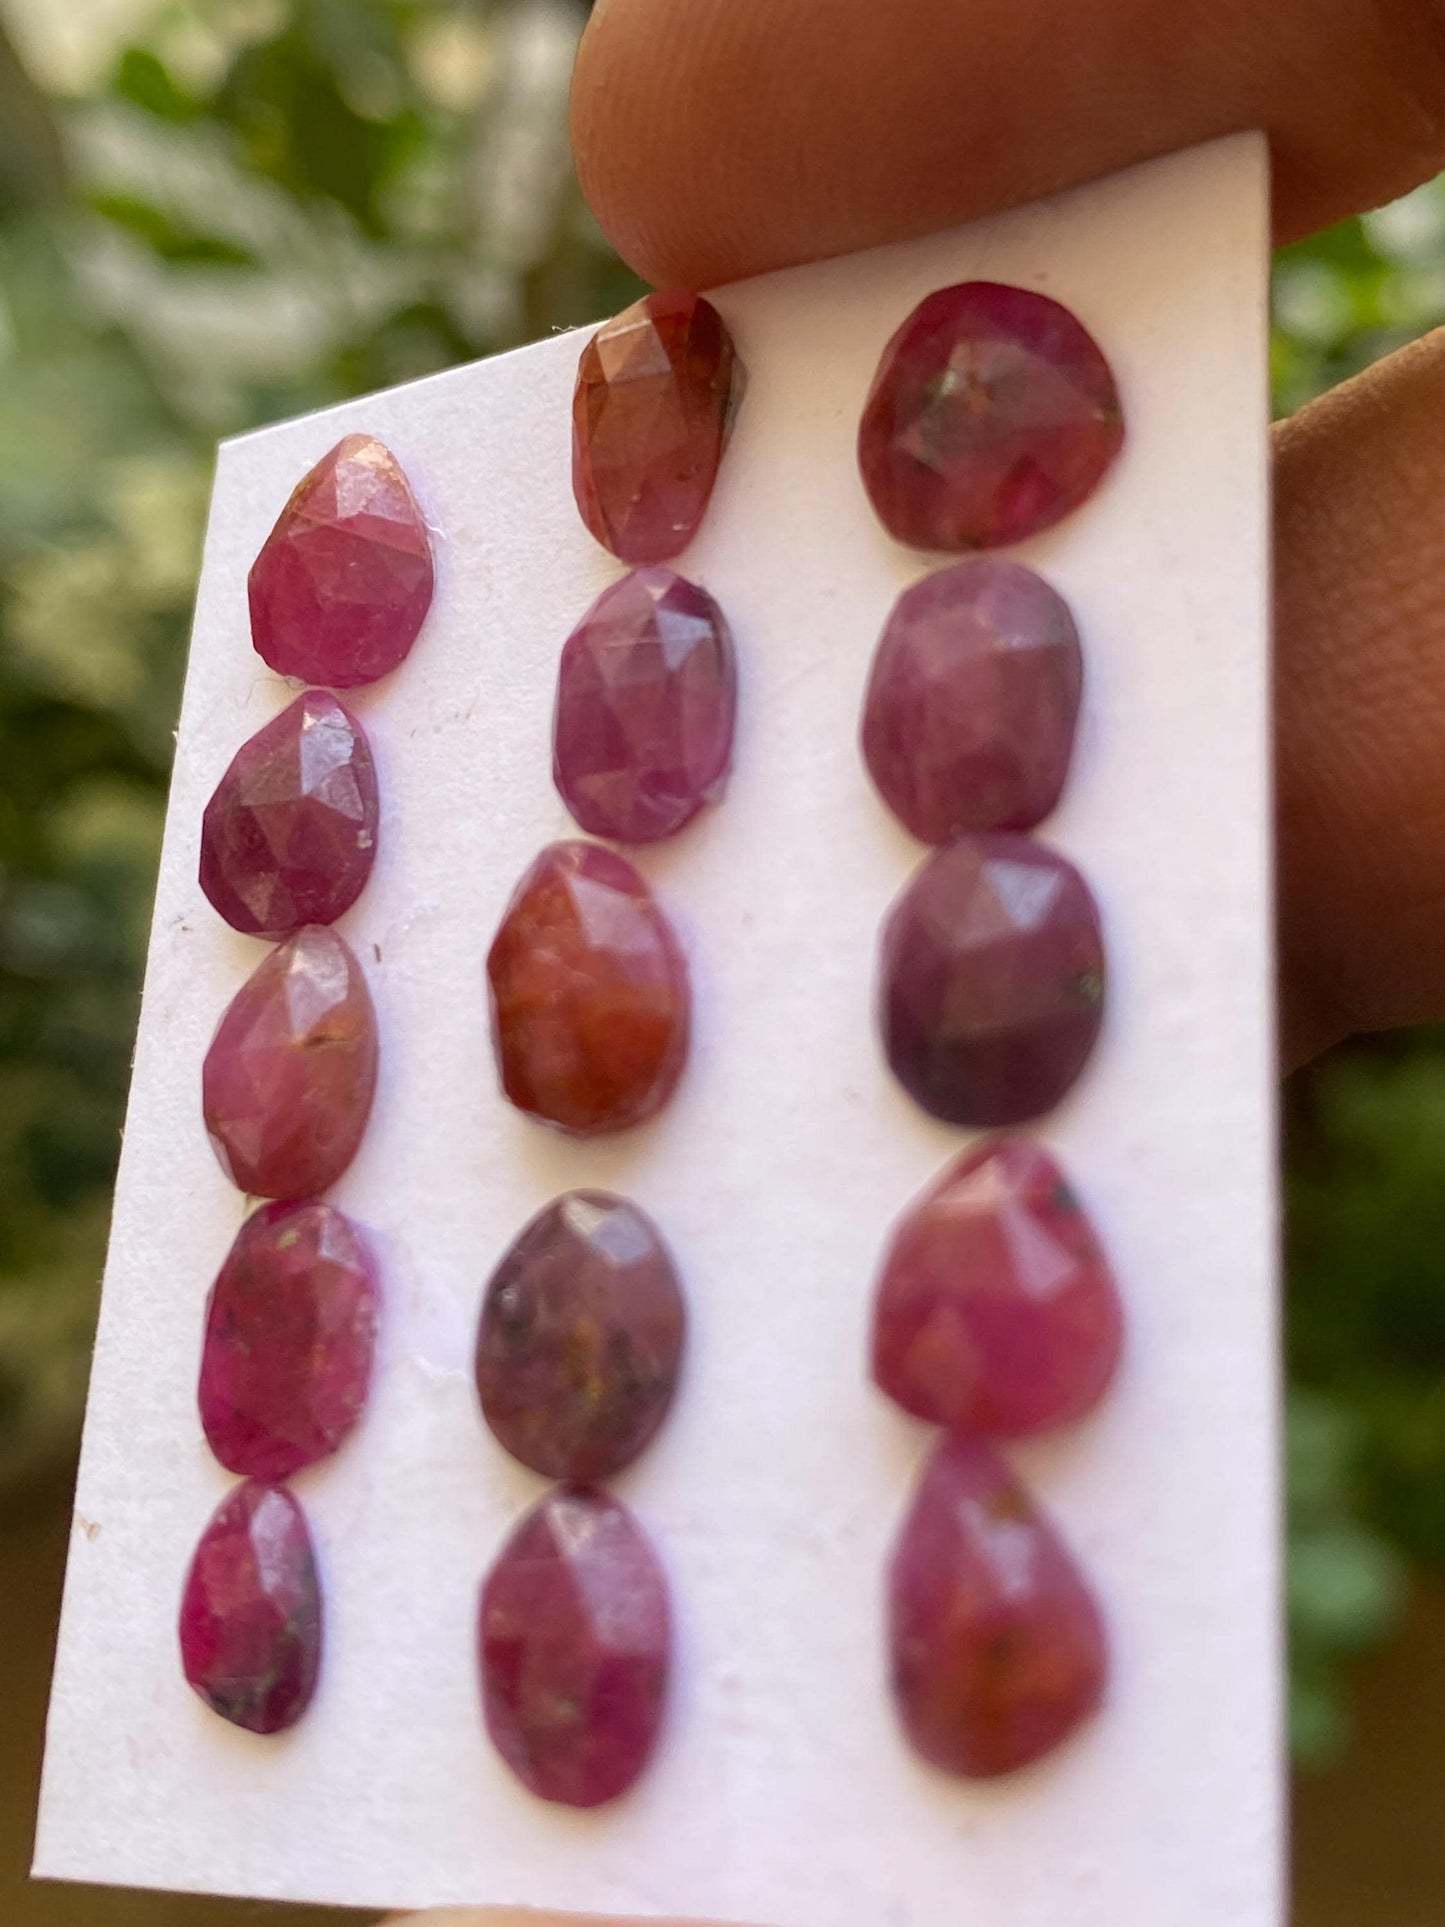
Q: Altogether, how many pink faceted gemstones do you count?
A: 15